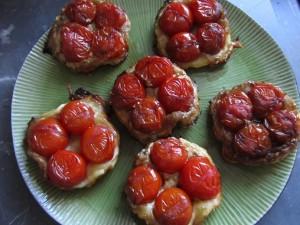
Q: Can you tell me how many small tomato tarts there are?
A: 6